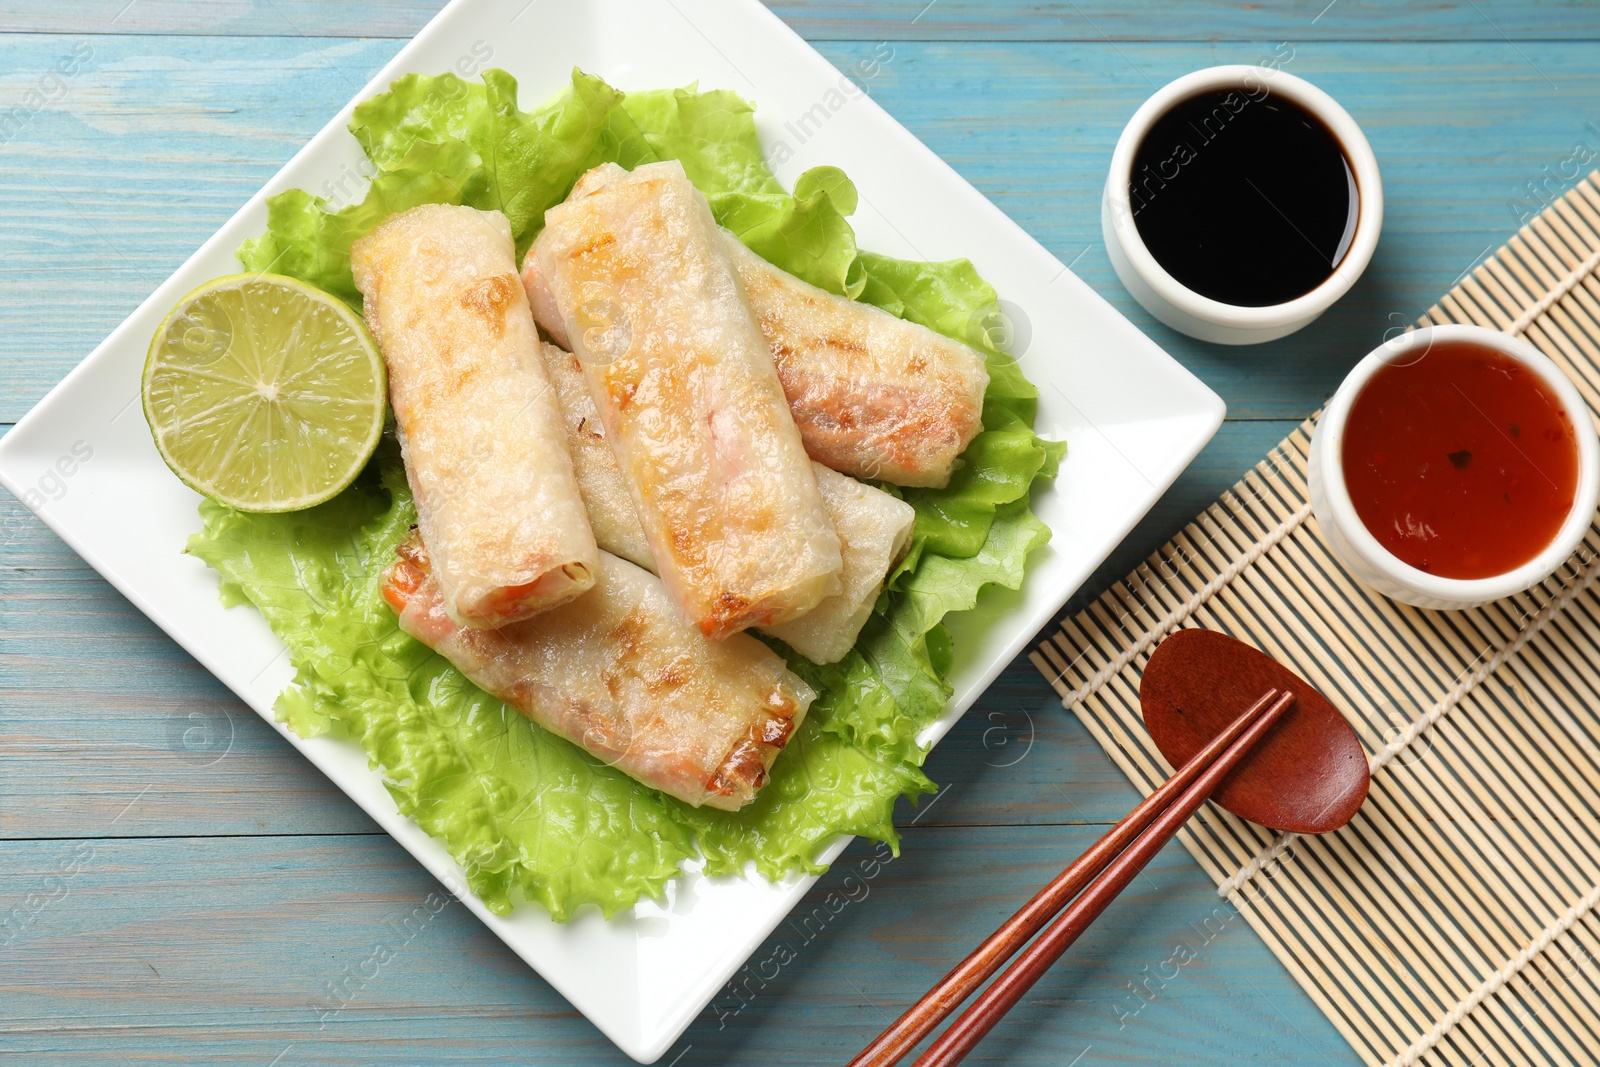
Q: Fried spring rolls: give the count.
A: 5